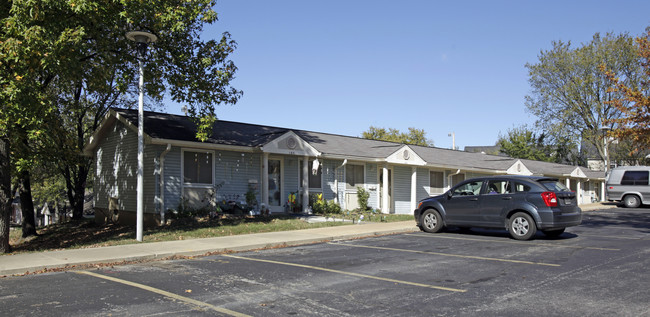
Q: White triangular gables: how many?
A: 4